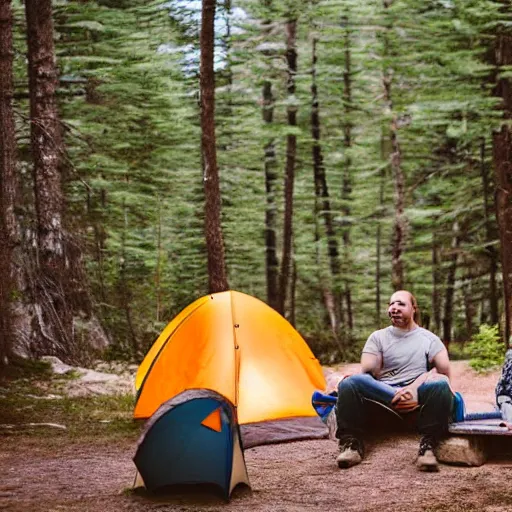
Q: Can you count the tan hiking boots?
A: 2